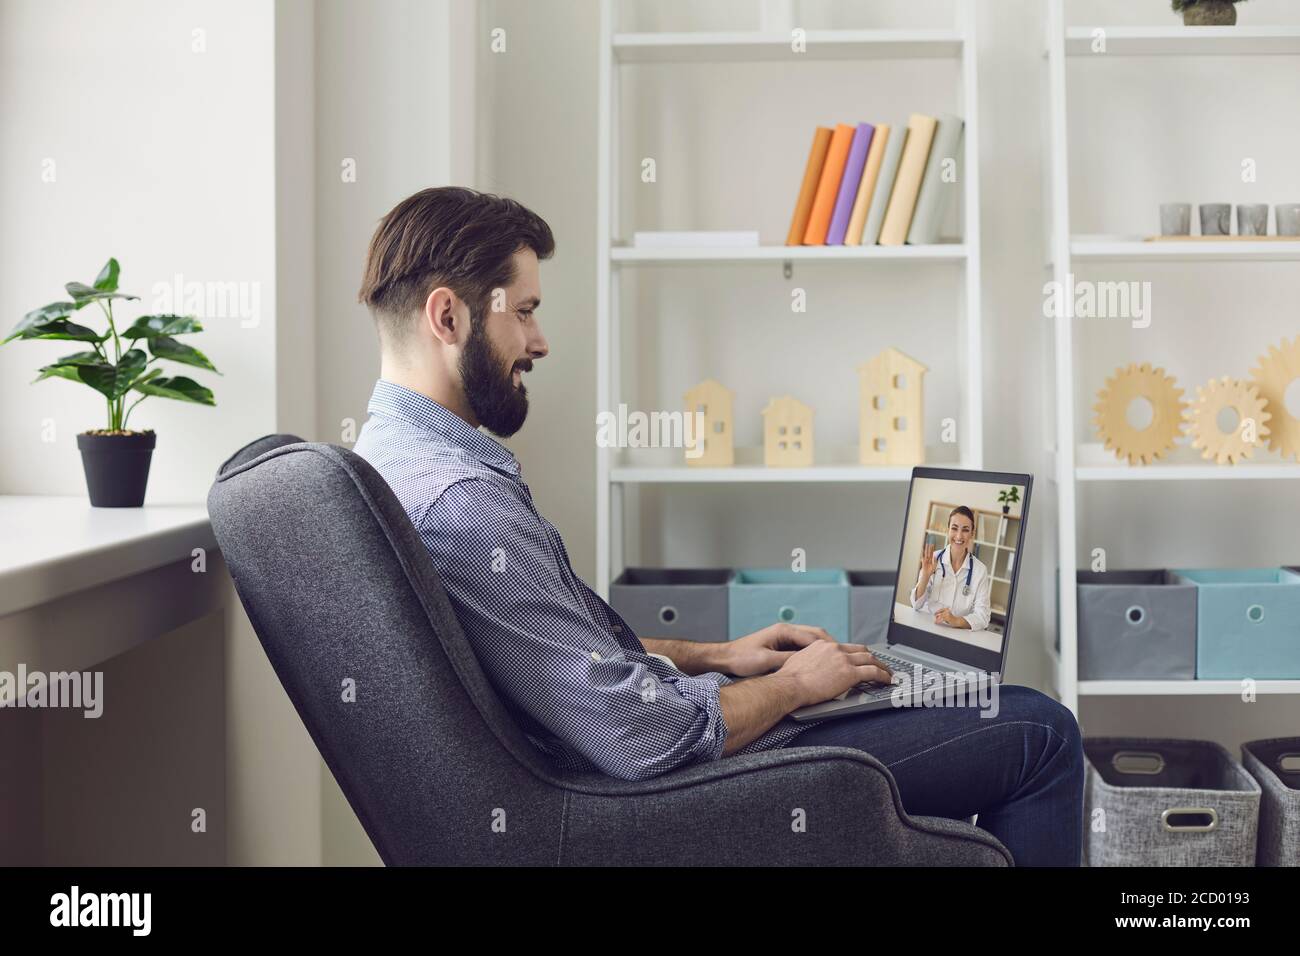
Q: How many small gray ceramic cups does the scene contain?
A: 4